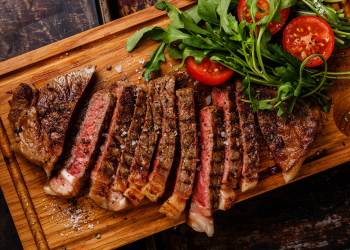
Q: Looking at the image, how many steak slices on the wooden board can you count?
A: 11